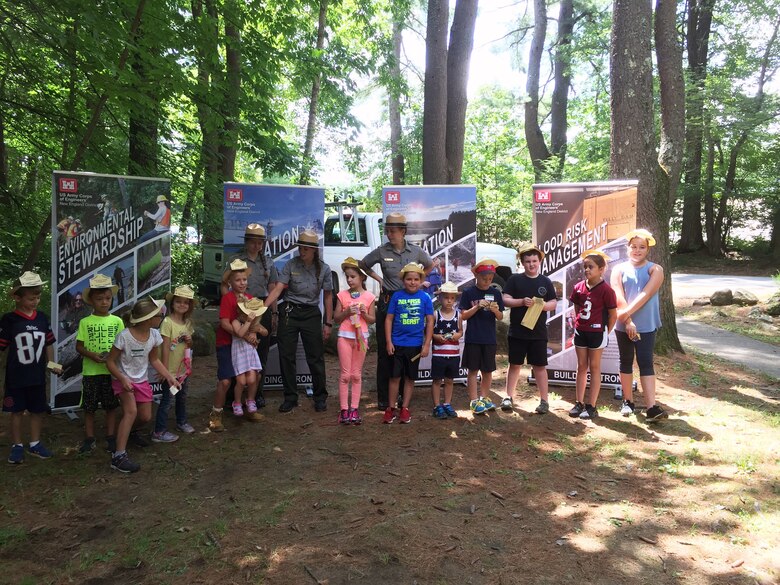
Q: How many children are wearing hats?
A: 13